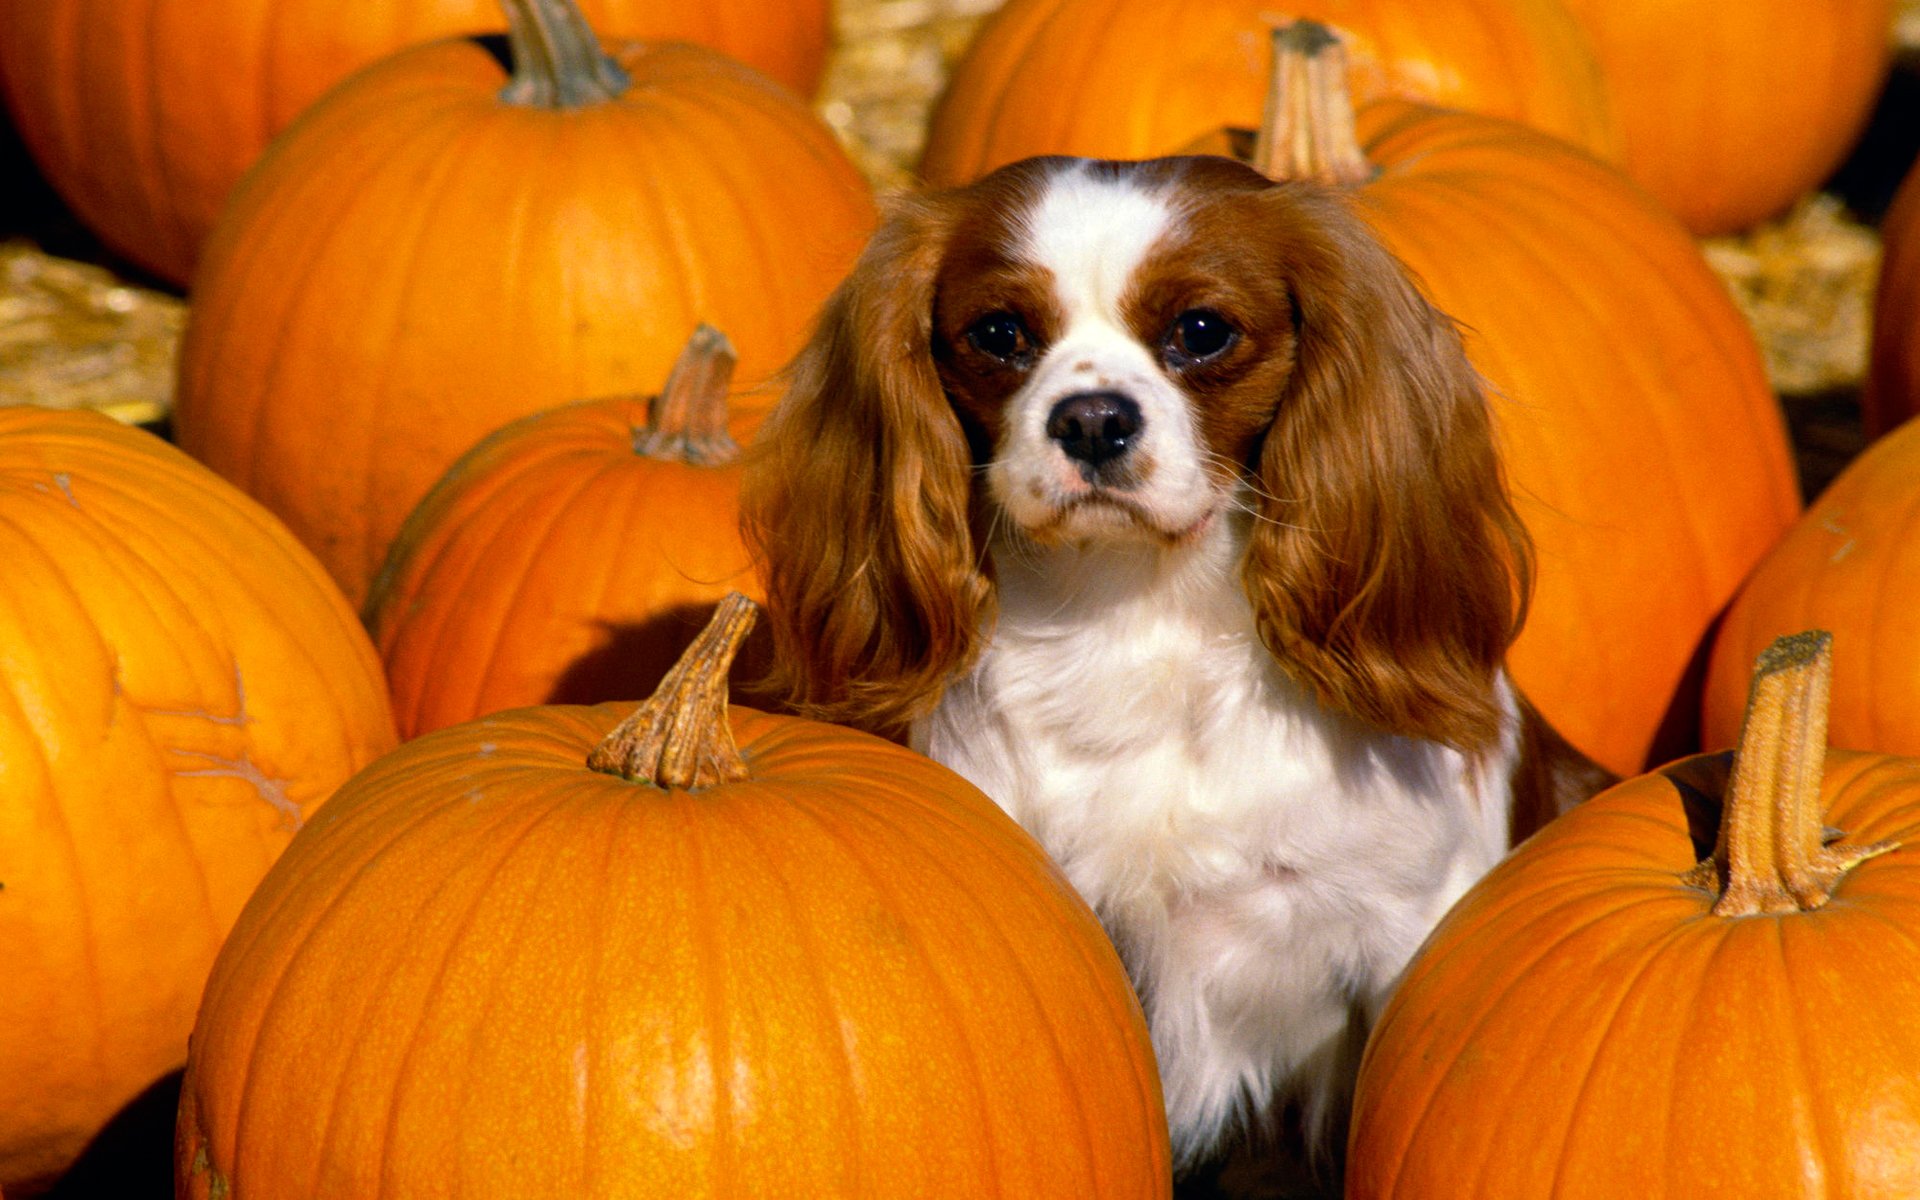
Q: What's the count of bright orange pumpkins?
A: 11